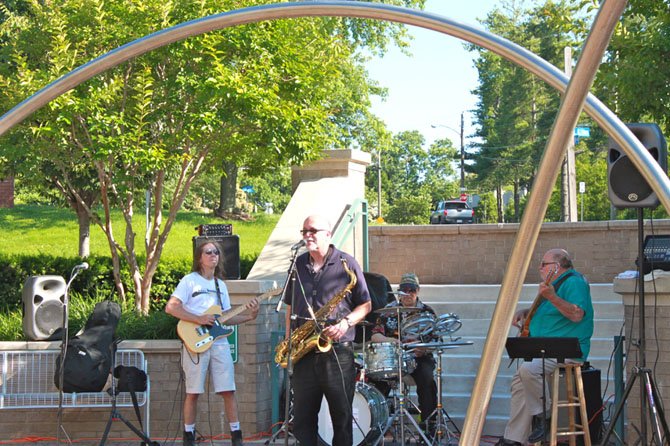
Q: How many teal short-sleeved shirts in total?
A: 1